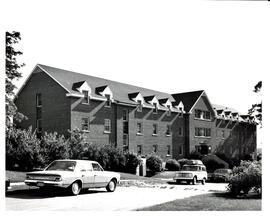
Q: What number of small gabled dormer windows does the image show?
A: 11